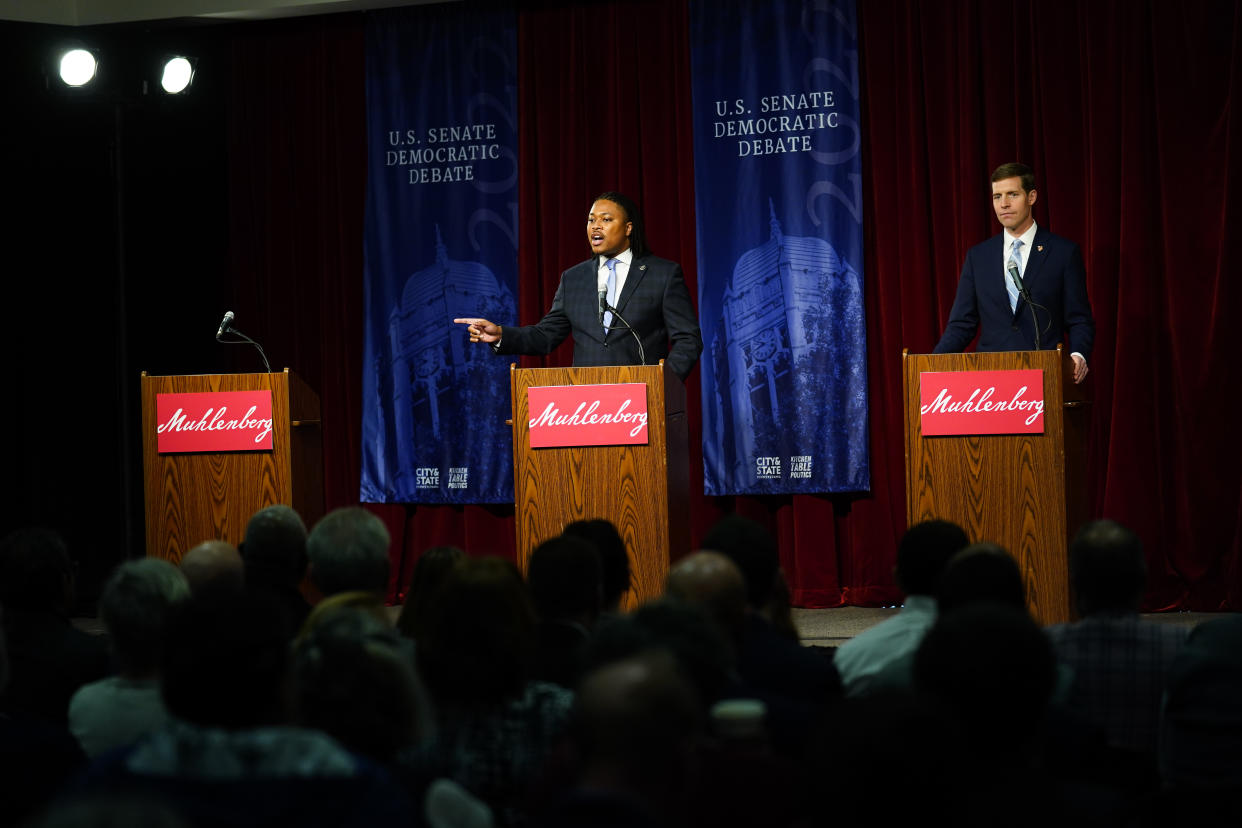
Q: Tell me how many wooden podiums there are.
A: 3